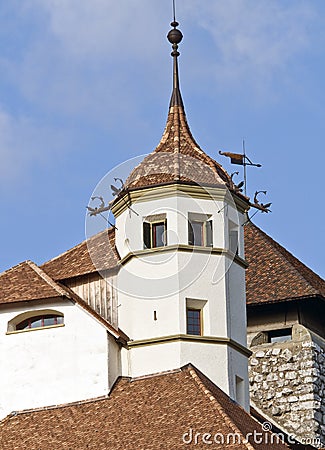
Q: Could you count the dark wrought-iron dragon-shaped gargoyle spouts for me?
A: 4